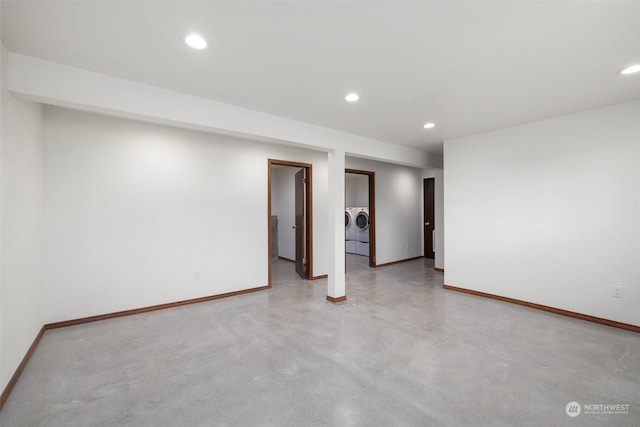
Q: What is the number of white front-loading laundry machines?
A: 2